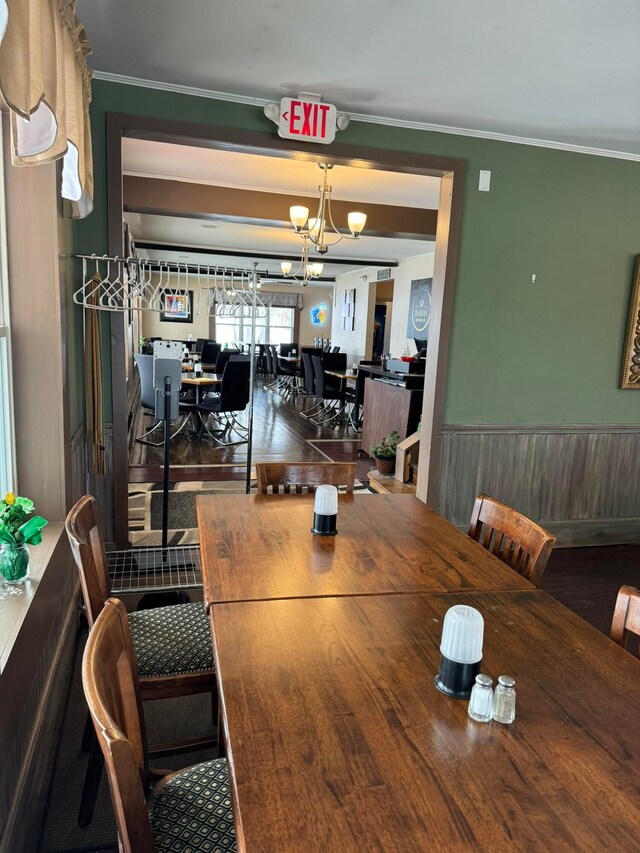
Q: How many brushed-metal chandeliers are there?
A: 2